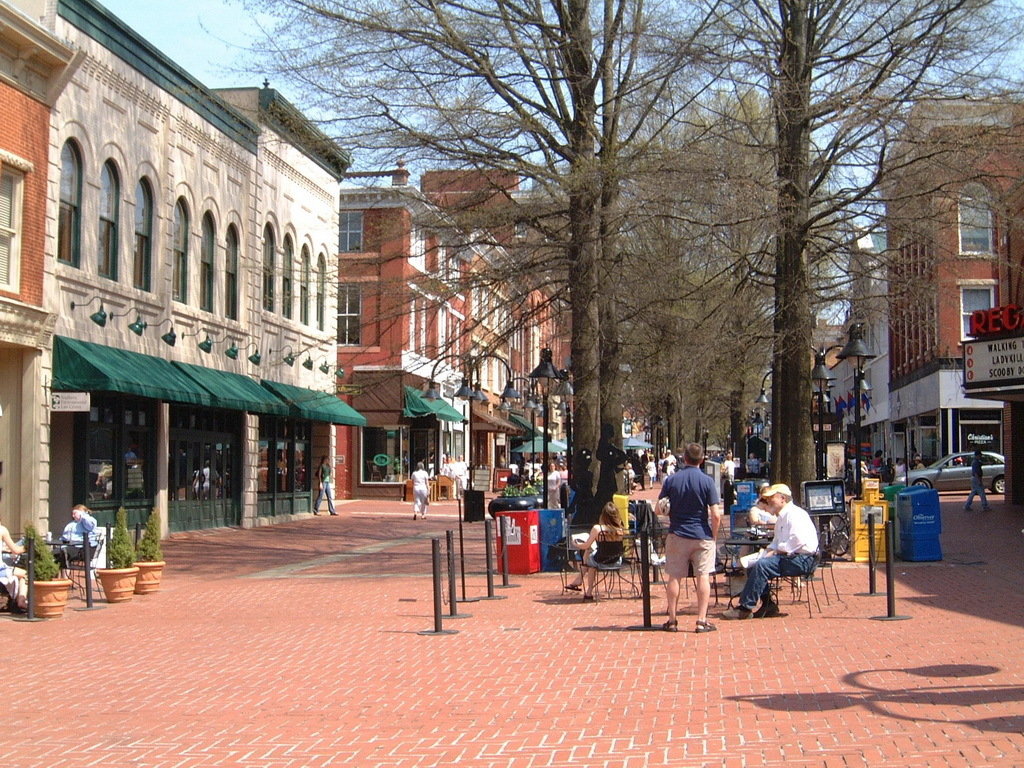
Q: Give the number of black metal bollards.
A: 11